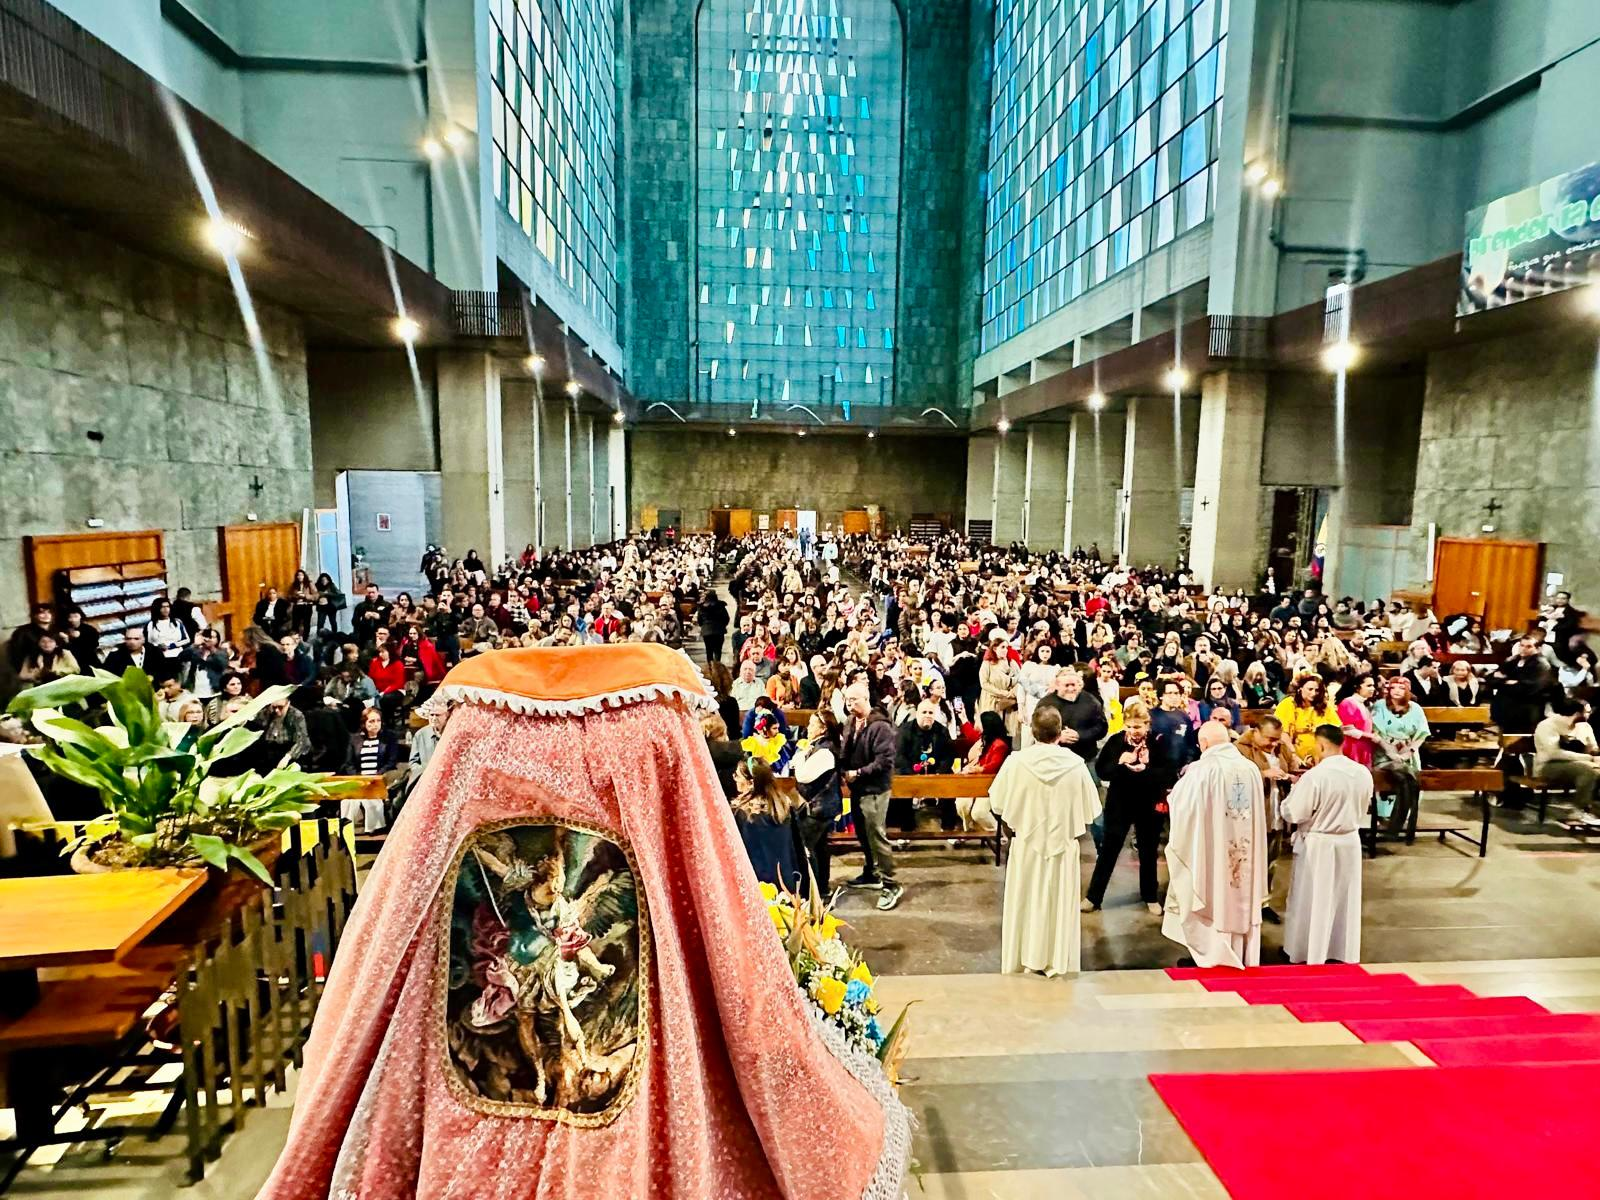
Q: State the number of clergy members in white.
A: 3